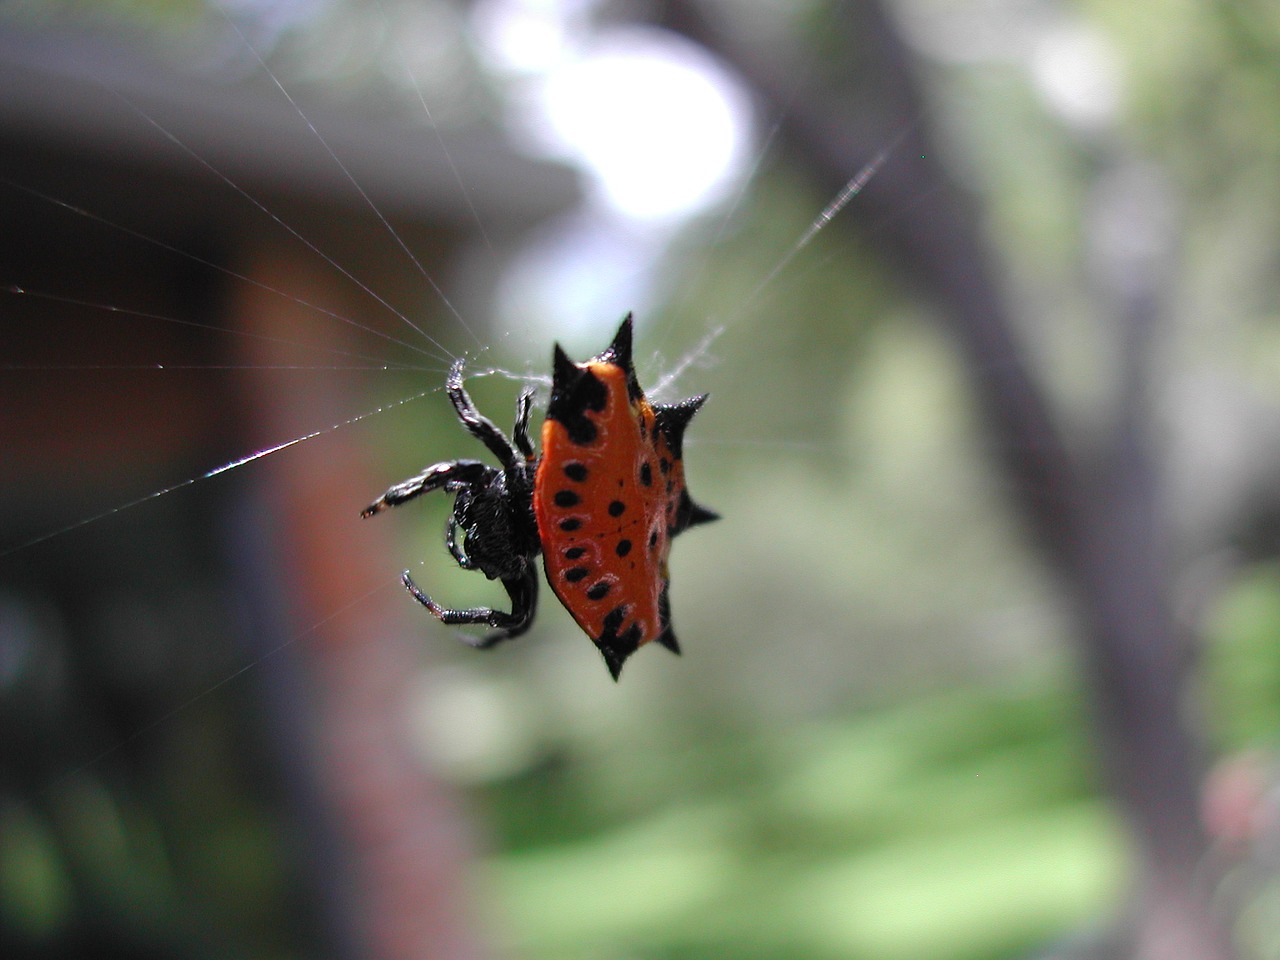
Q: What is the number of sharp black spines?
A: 6